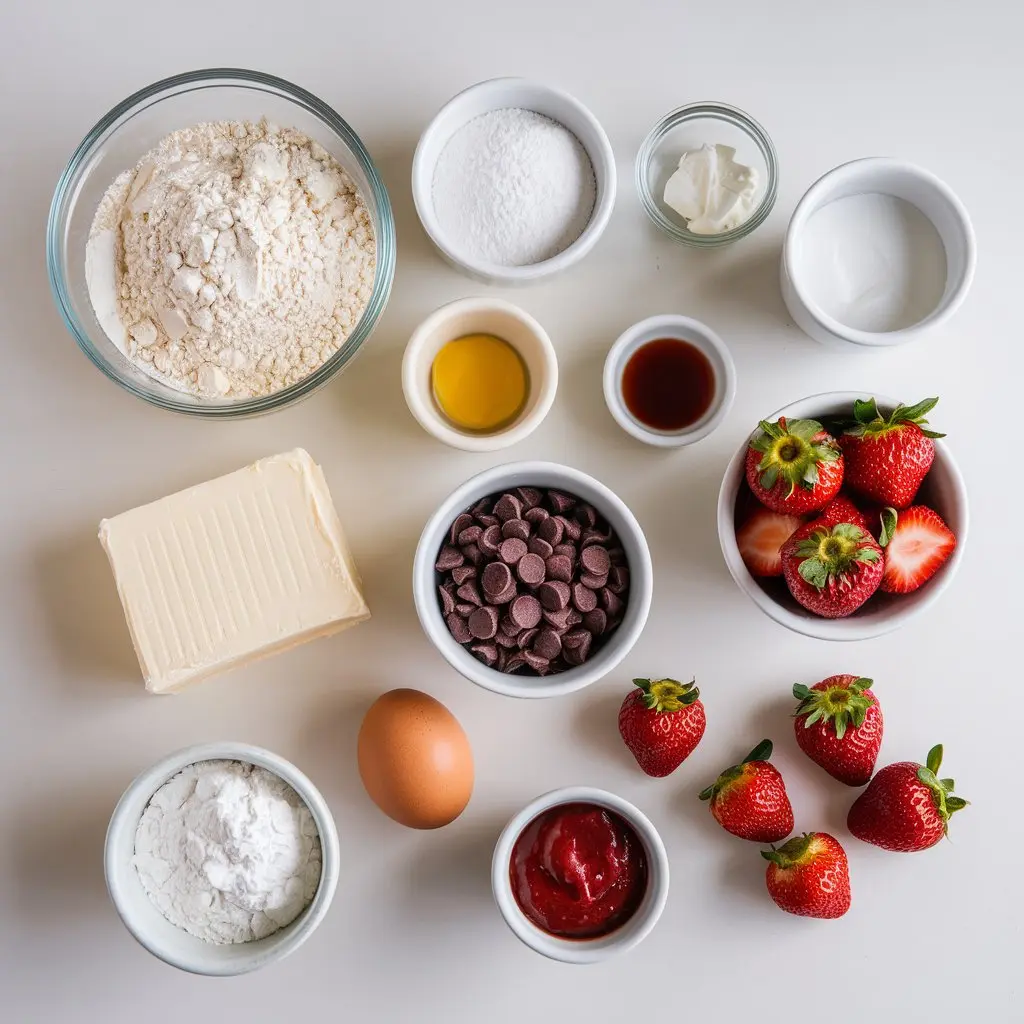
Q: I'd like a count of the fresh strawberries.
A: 11